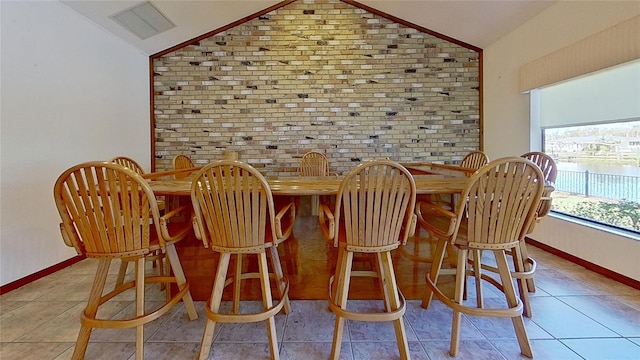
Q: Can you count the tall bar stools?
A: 9